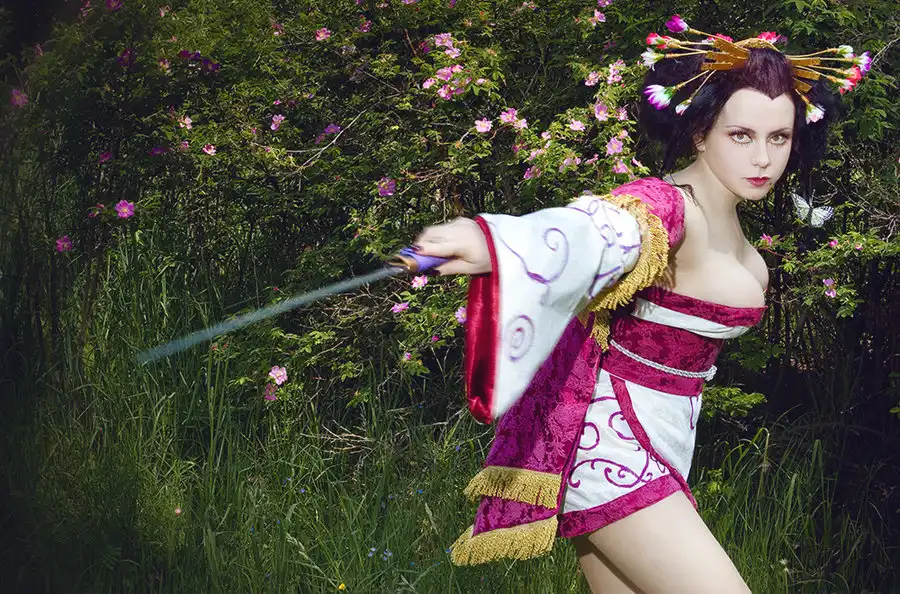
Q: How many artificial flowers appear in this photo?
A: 13